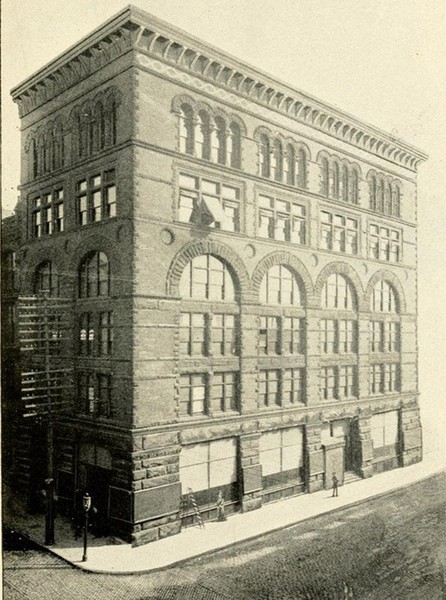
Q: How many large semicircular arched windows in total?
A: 6